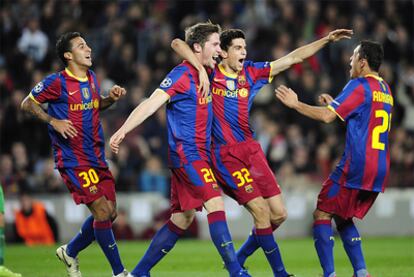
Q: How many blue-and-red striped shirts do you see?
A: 4